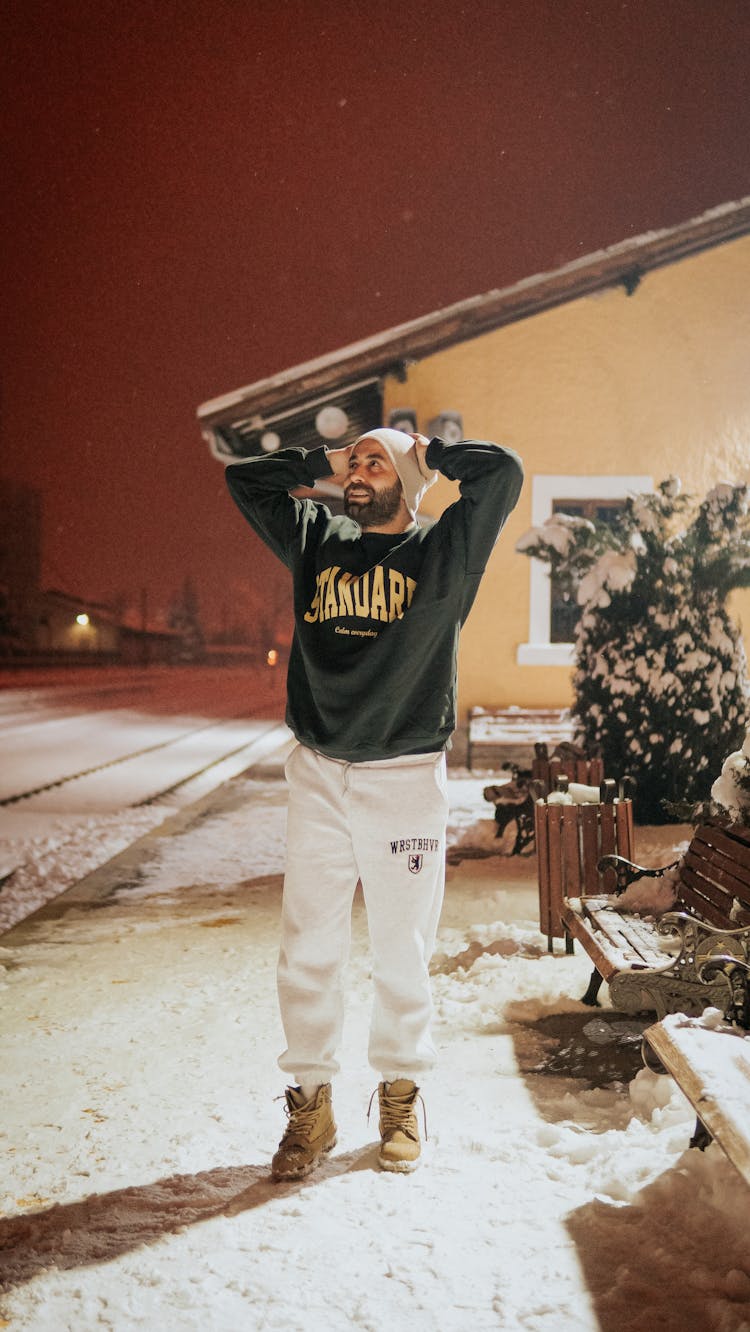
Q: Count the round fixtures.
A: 2